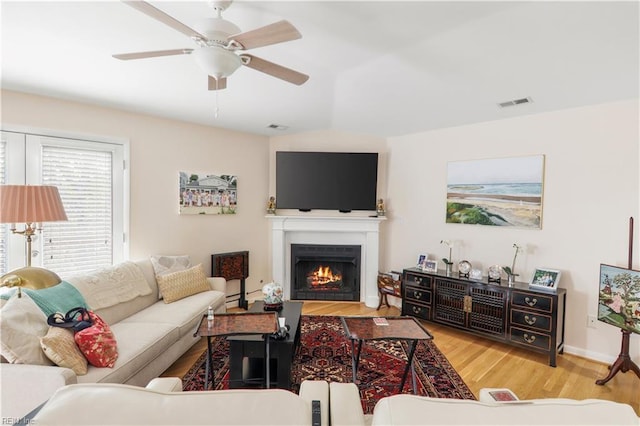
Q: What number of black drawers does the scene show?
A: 6